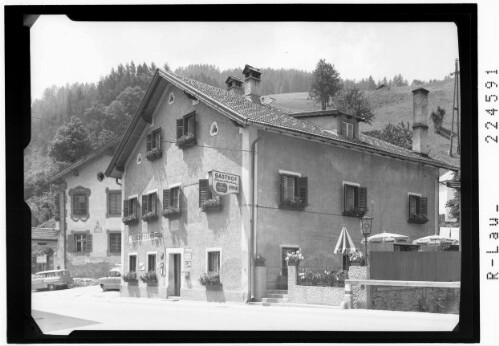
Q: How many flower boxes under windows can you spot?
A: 12